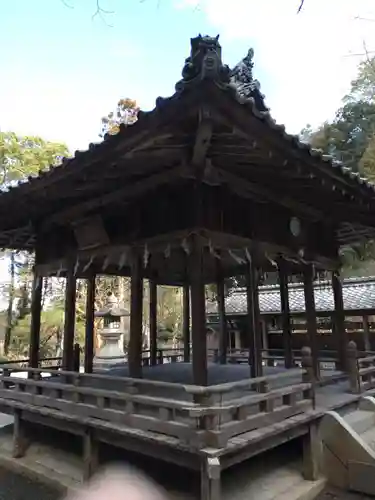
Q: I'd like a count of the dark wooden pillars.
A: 12